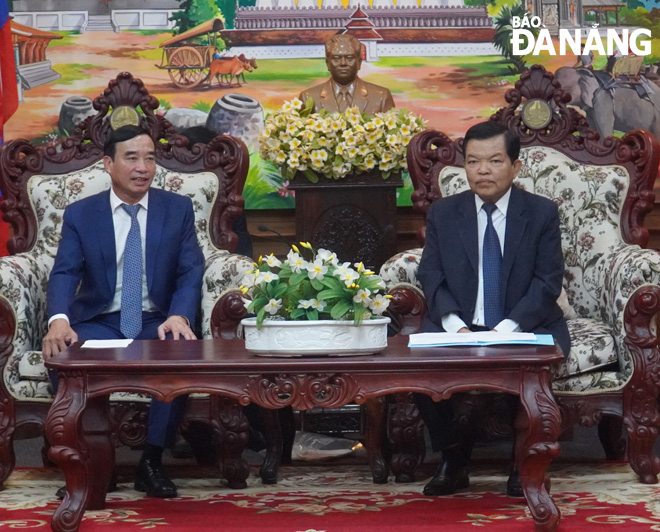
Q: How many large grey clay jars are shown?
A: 2